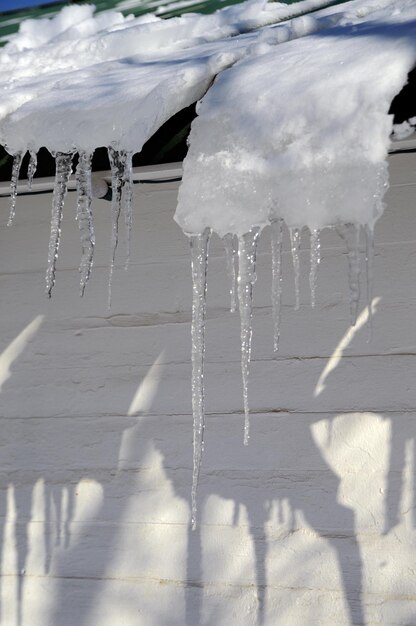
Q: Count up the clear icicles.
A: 14